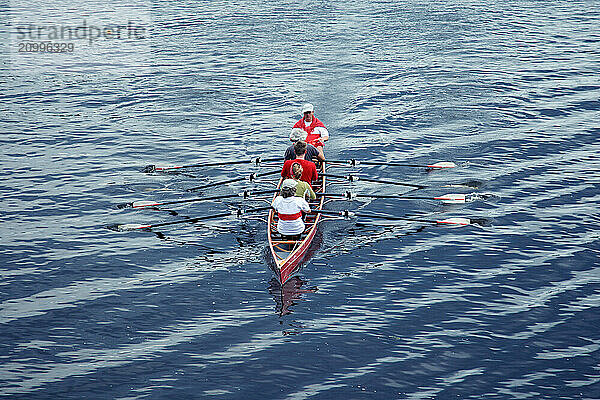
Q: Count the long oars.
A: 8